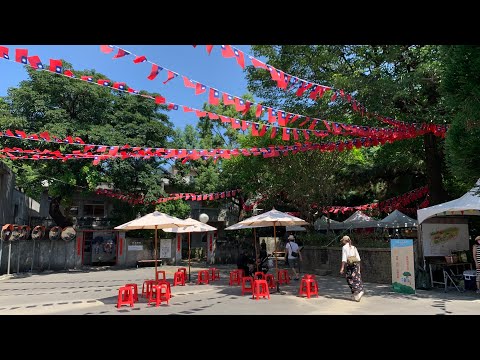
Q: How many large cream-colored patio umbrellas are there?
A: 4